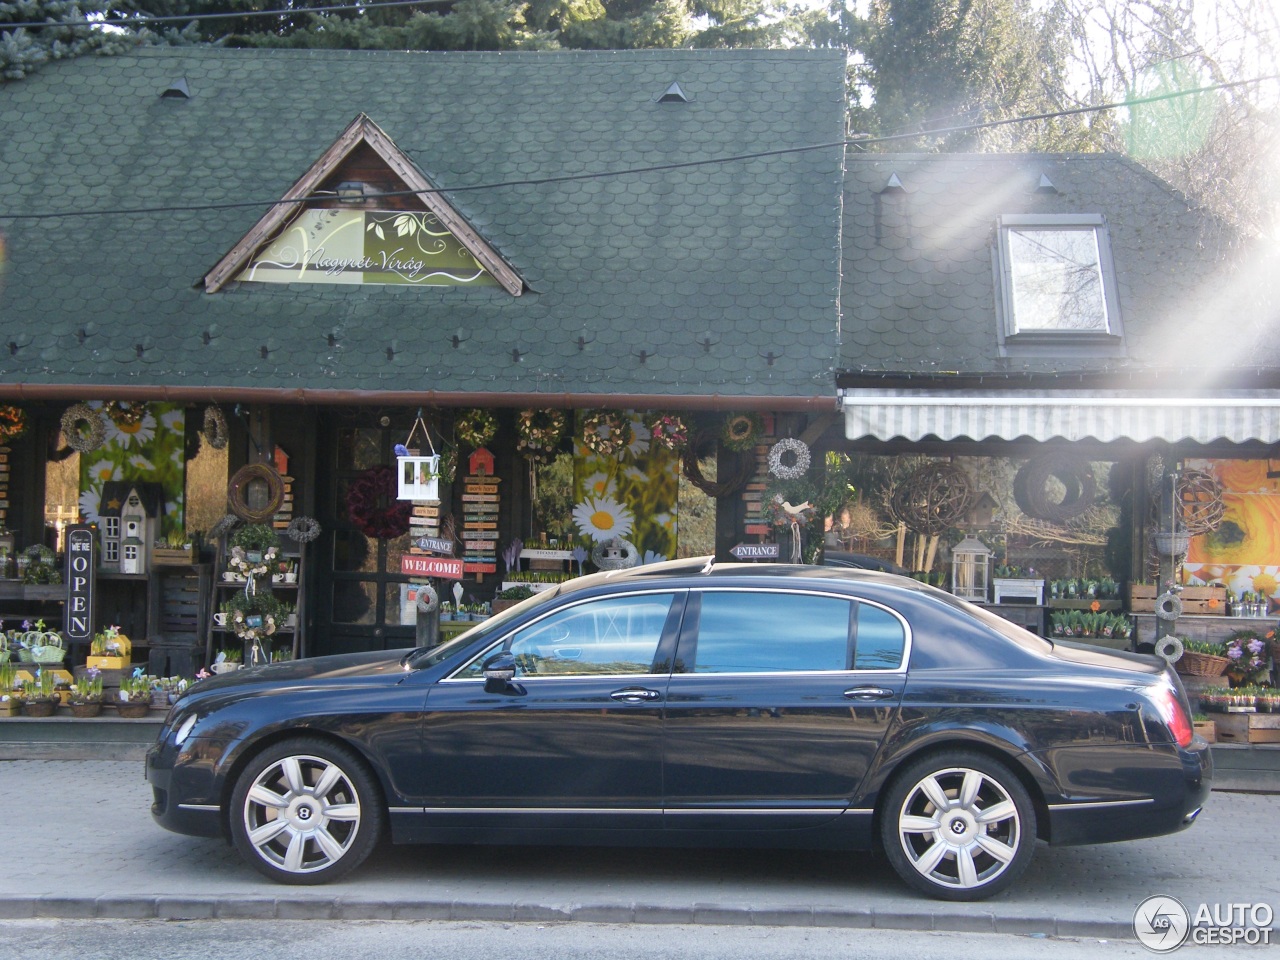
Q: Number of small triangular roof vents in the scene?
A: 4